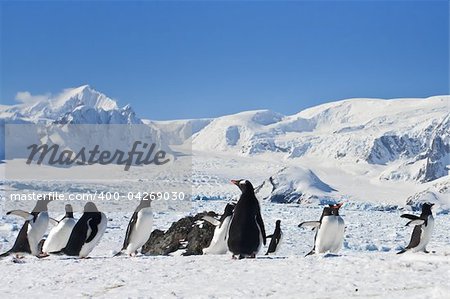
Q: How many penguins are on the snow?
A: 10